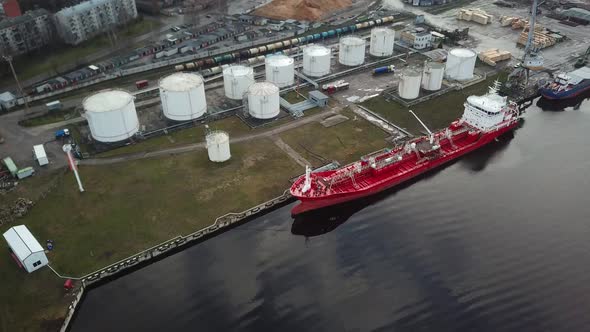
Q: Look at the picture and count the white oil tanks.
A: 12